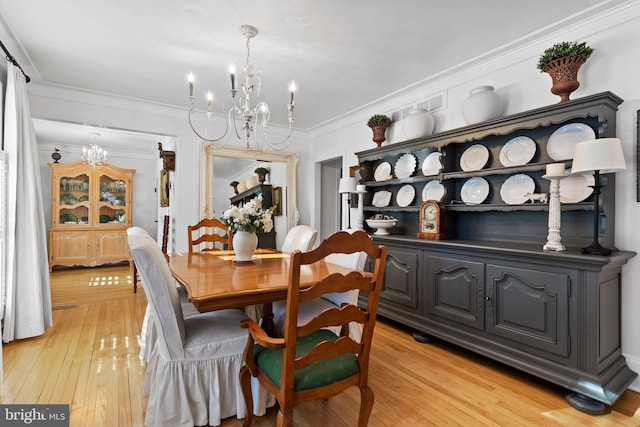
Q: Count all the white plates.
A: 12